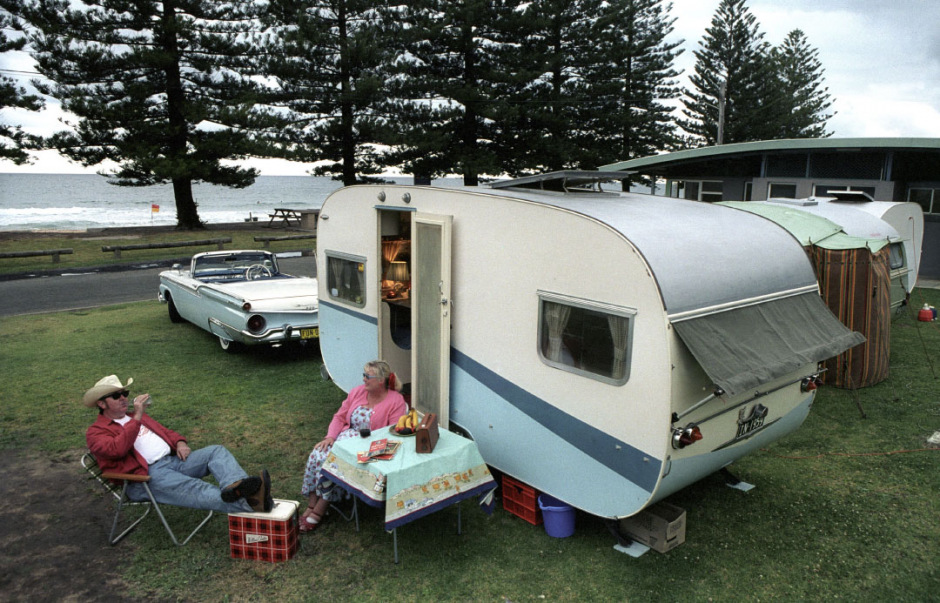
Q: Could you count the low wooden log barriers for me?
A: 3